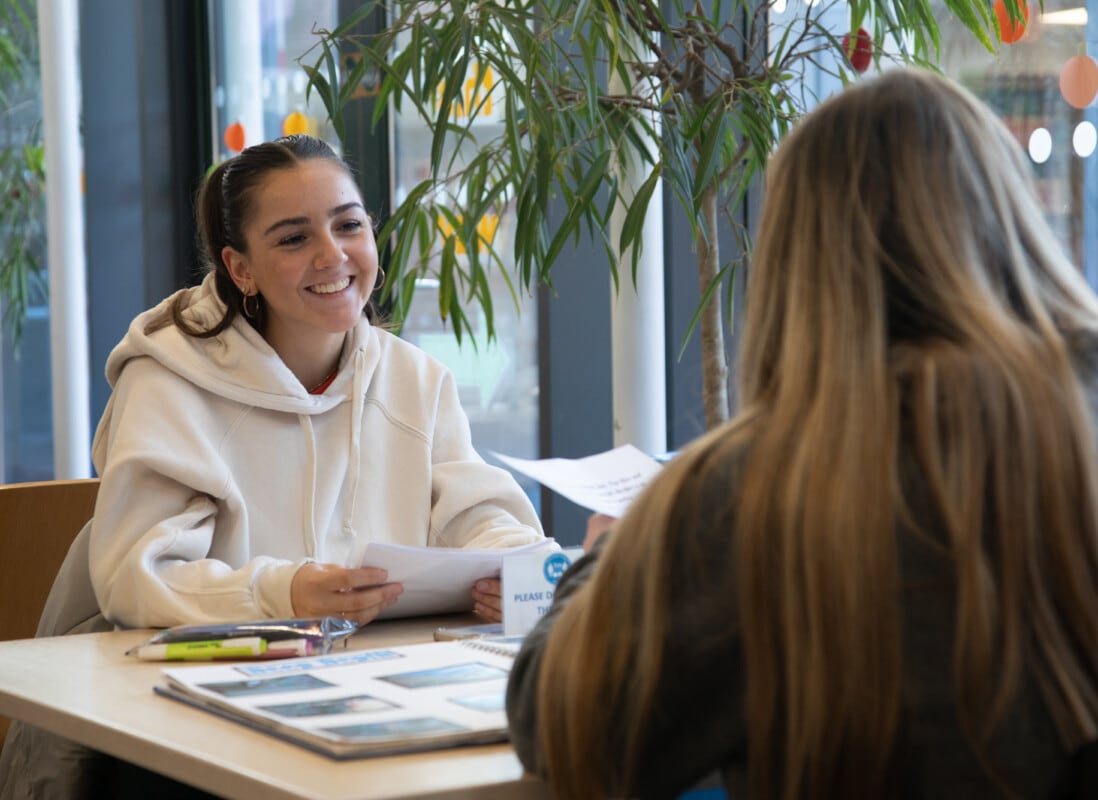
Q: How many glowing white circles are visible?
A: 2